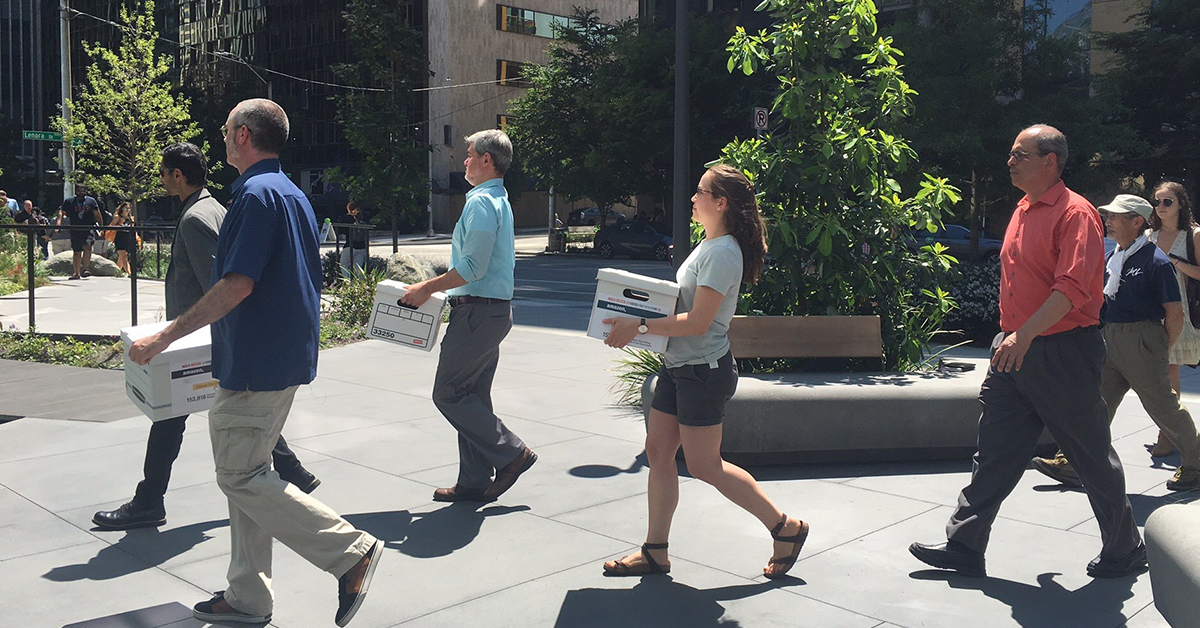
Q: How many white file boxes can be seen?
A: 3